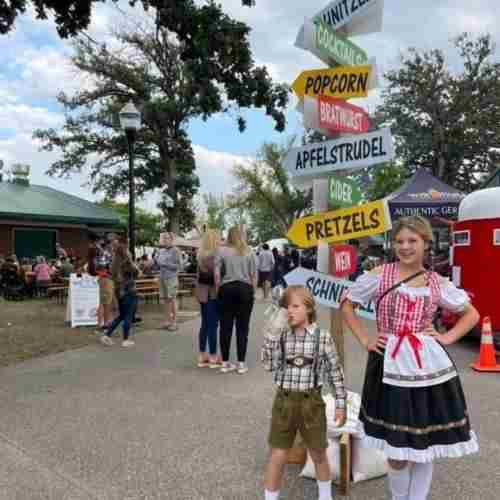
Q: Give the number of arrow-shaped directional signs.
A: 9